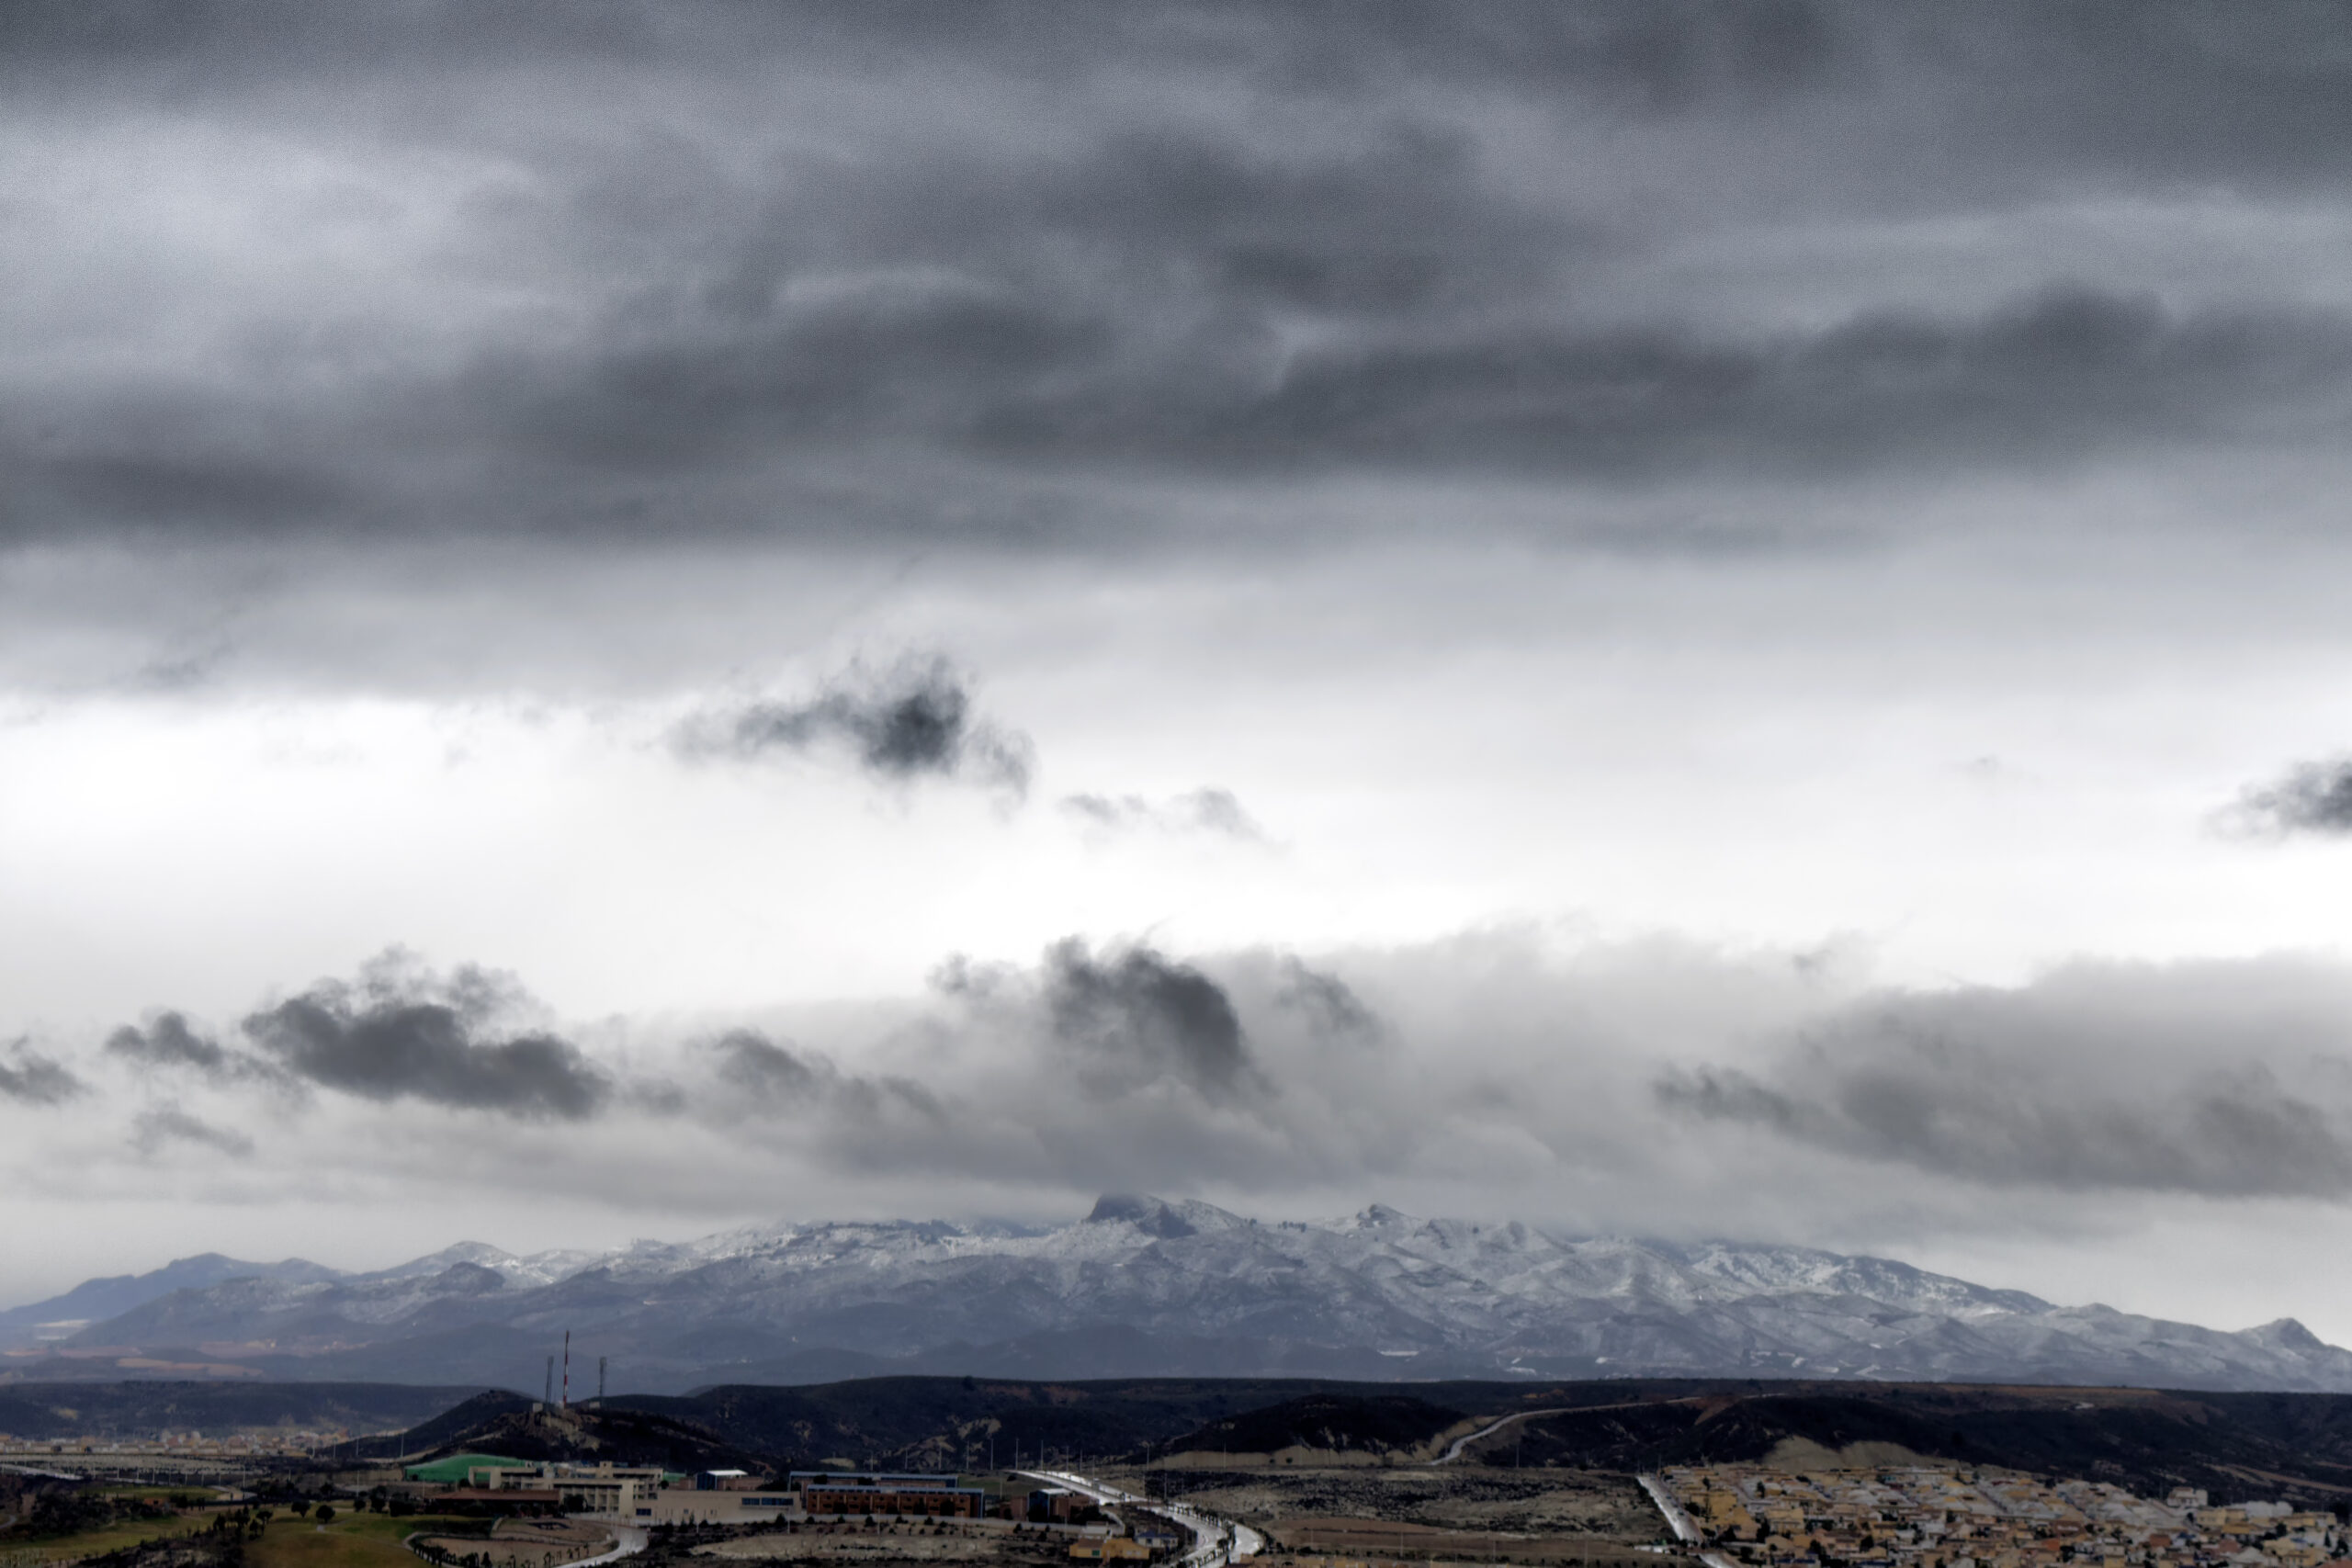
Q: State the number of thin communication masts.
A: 3